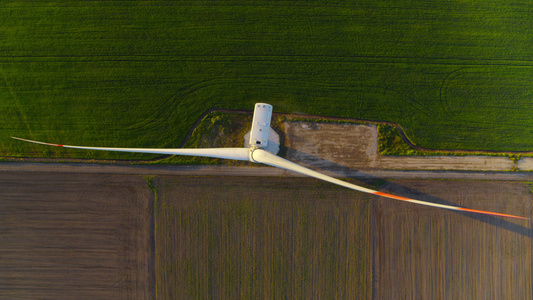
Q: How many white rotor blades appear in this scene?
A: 2